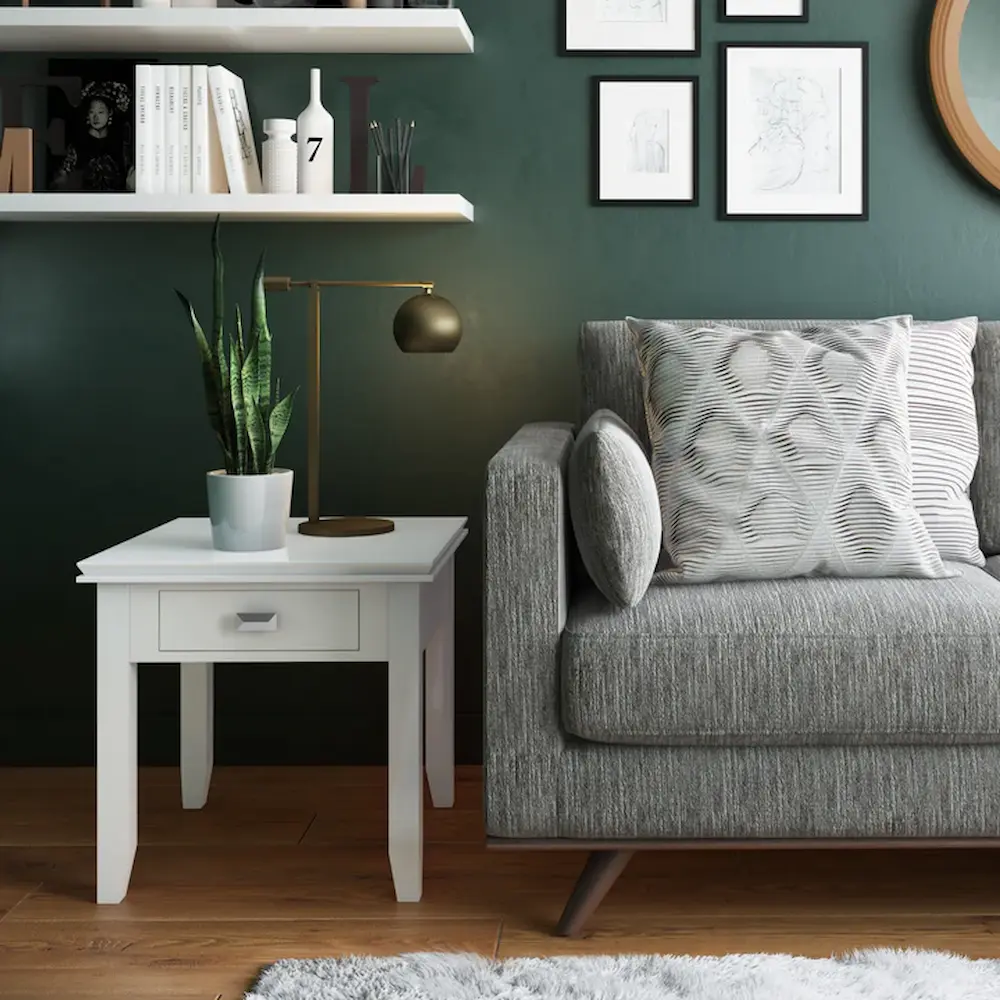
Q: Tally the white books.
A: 6